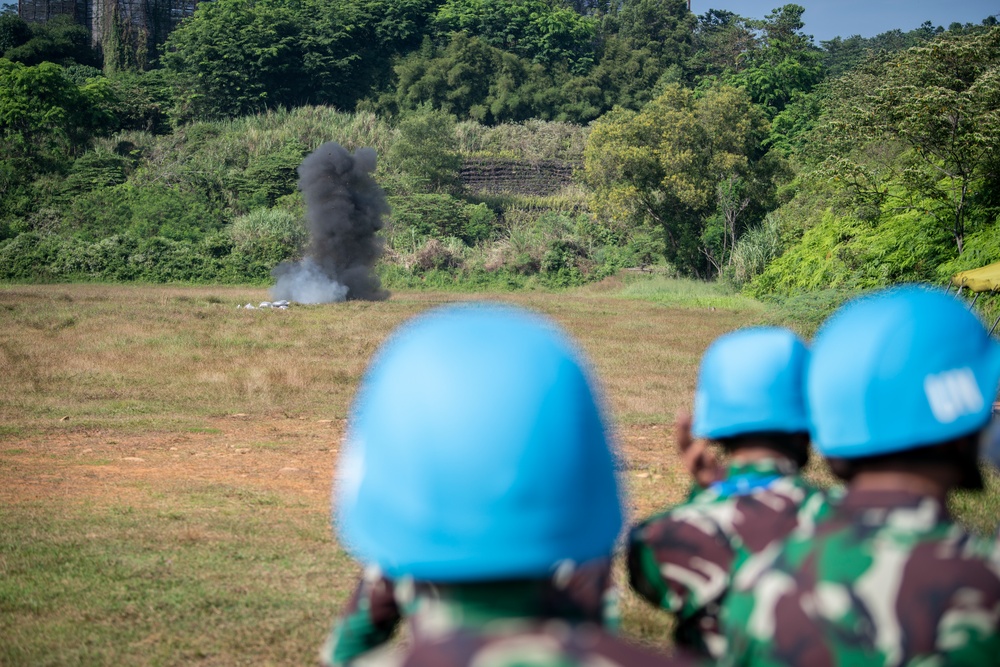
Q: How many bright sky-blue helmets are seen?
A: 3